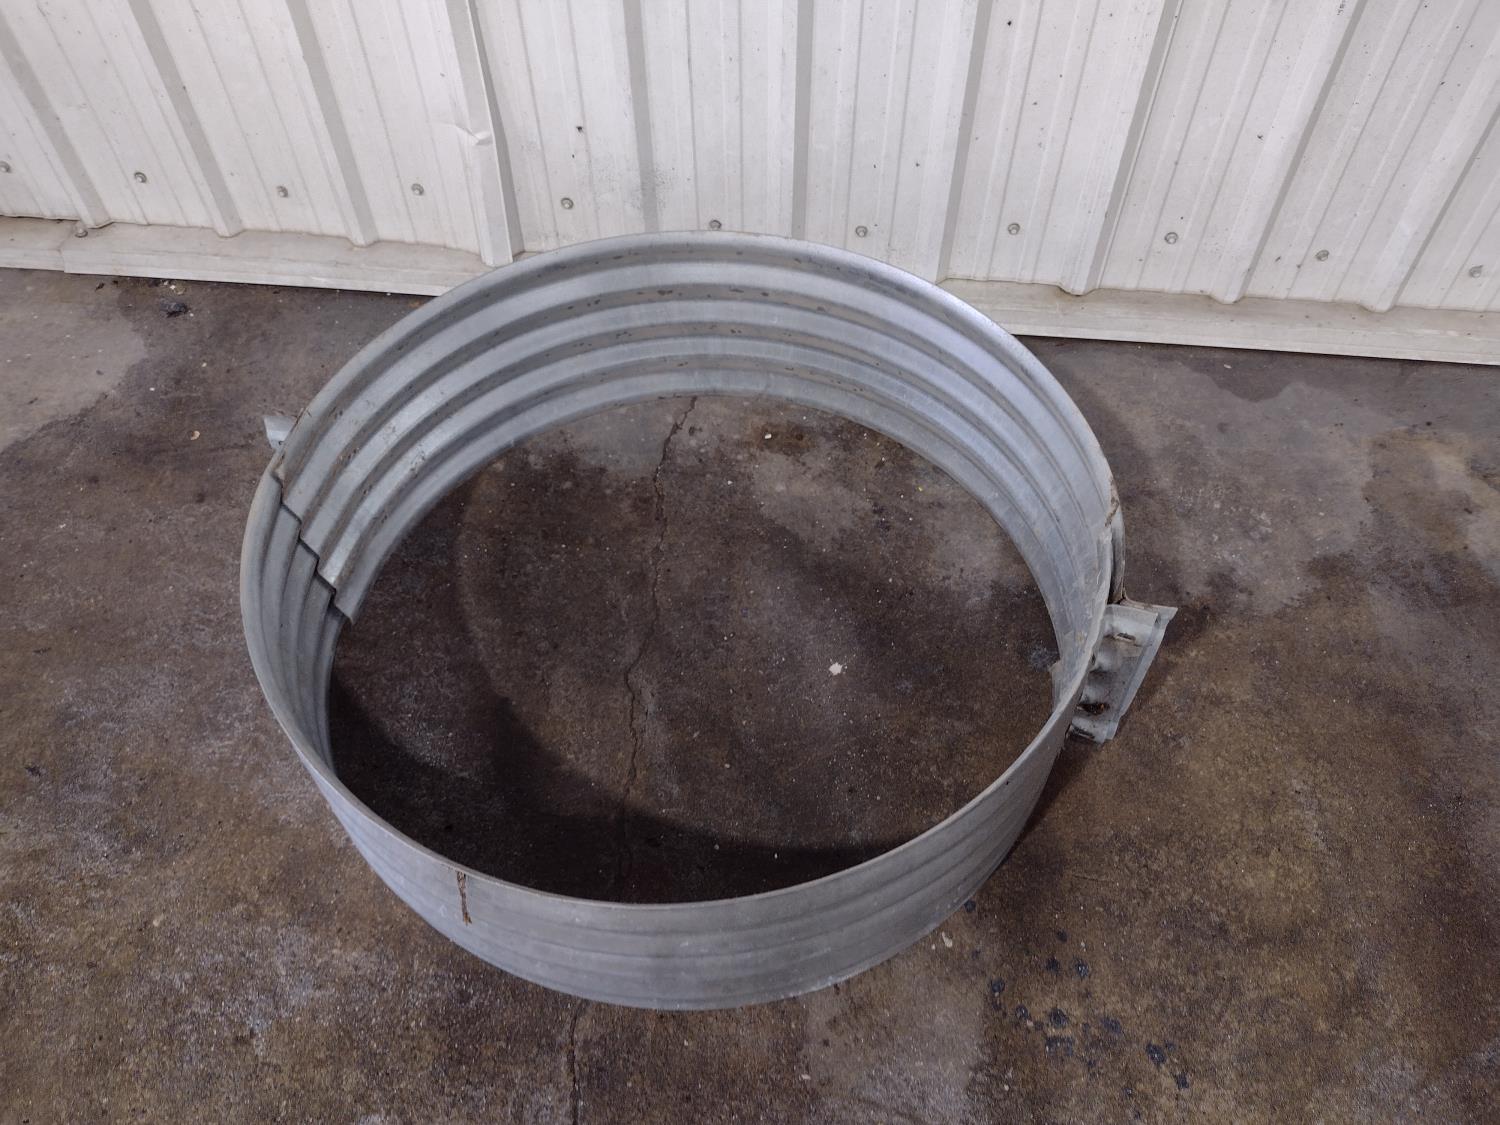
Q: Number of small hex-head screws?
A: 12